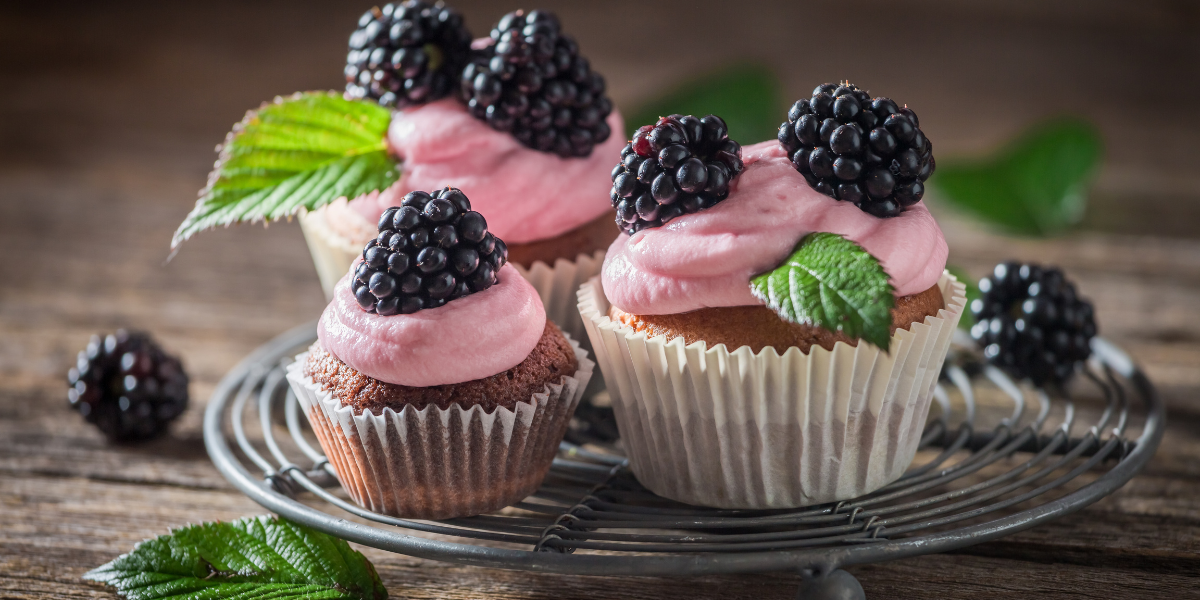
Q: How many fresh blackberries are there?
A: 7